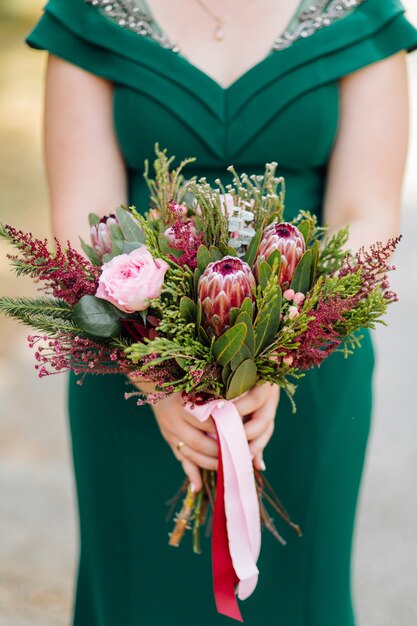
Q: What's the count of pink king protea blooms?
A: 4